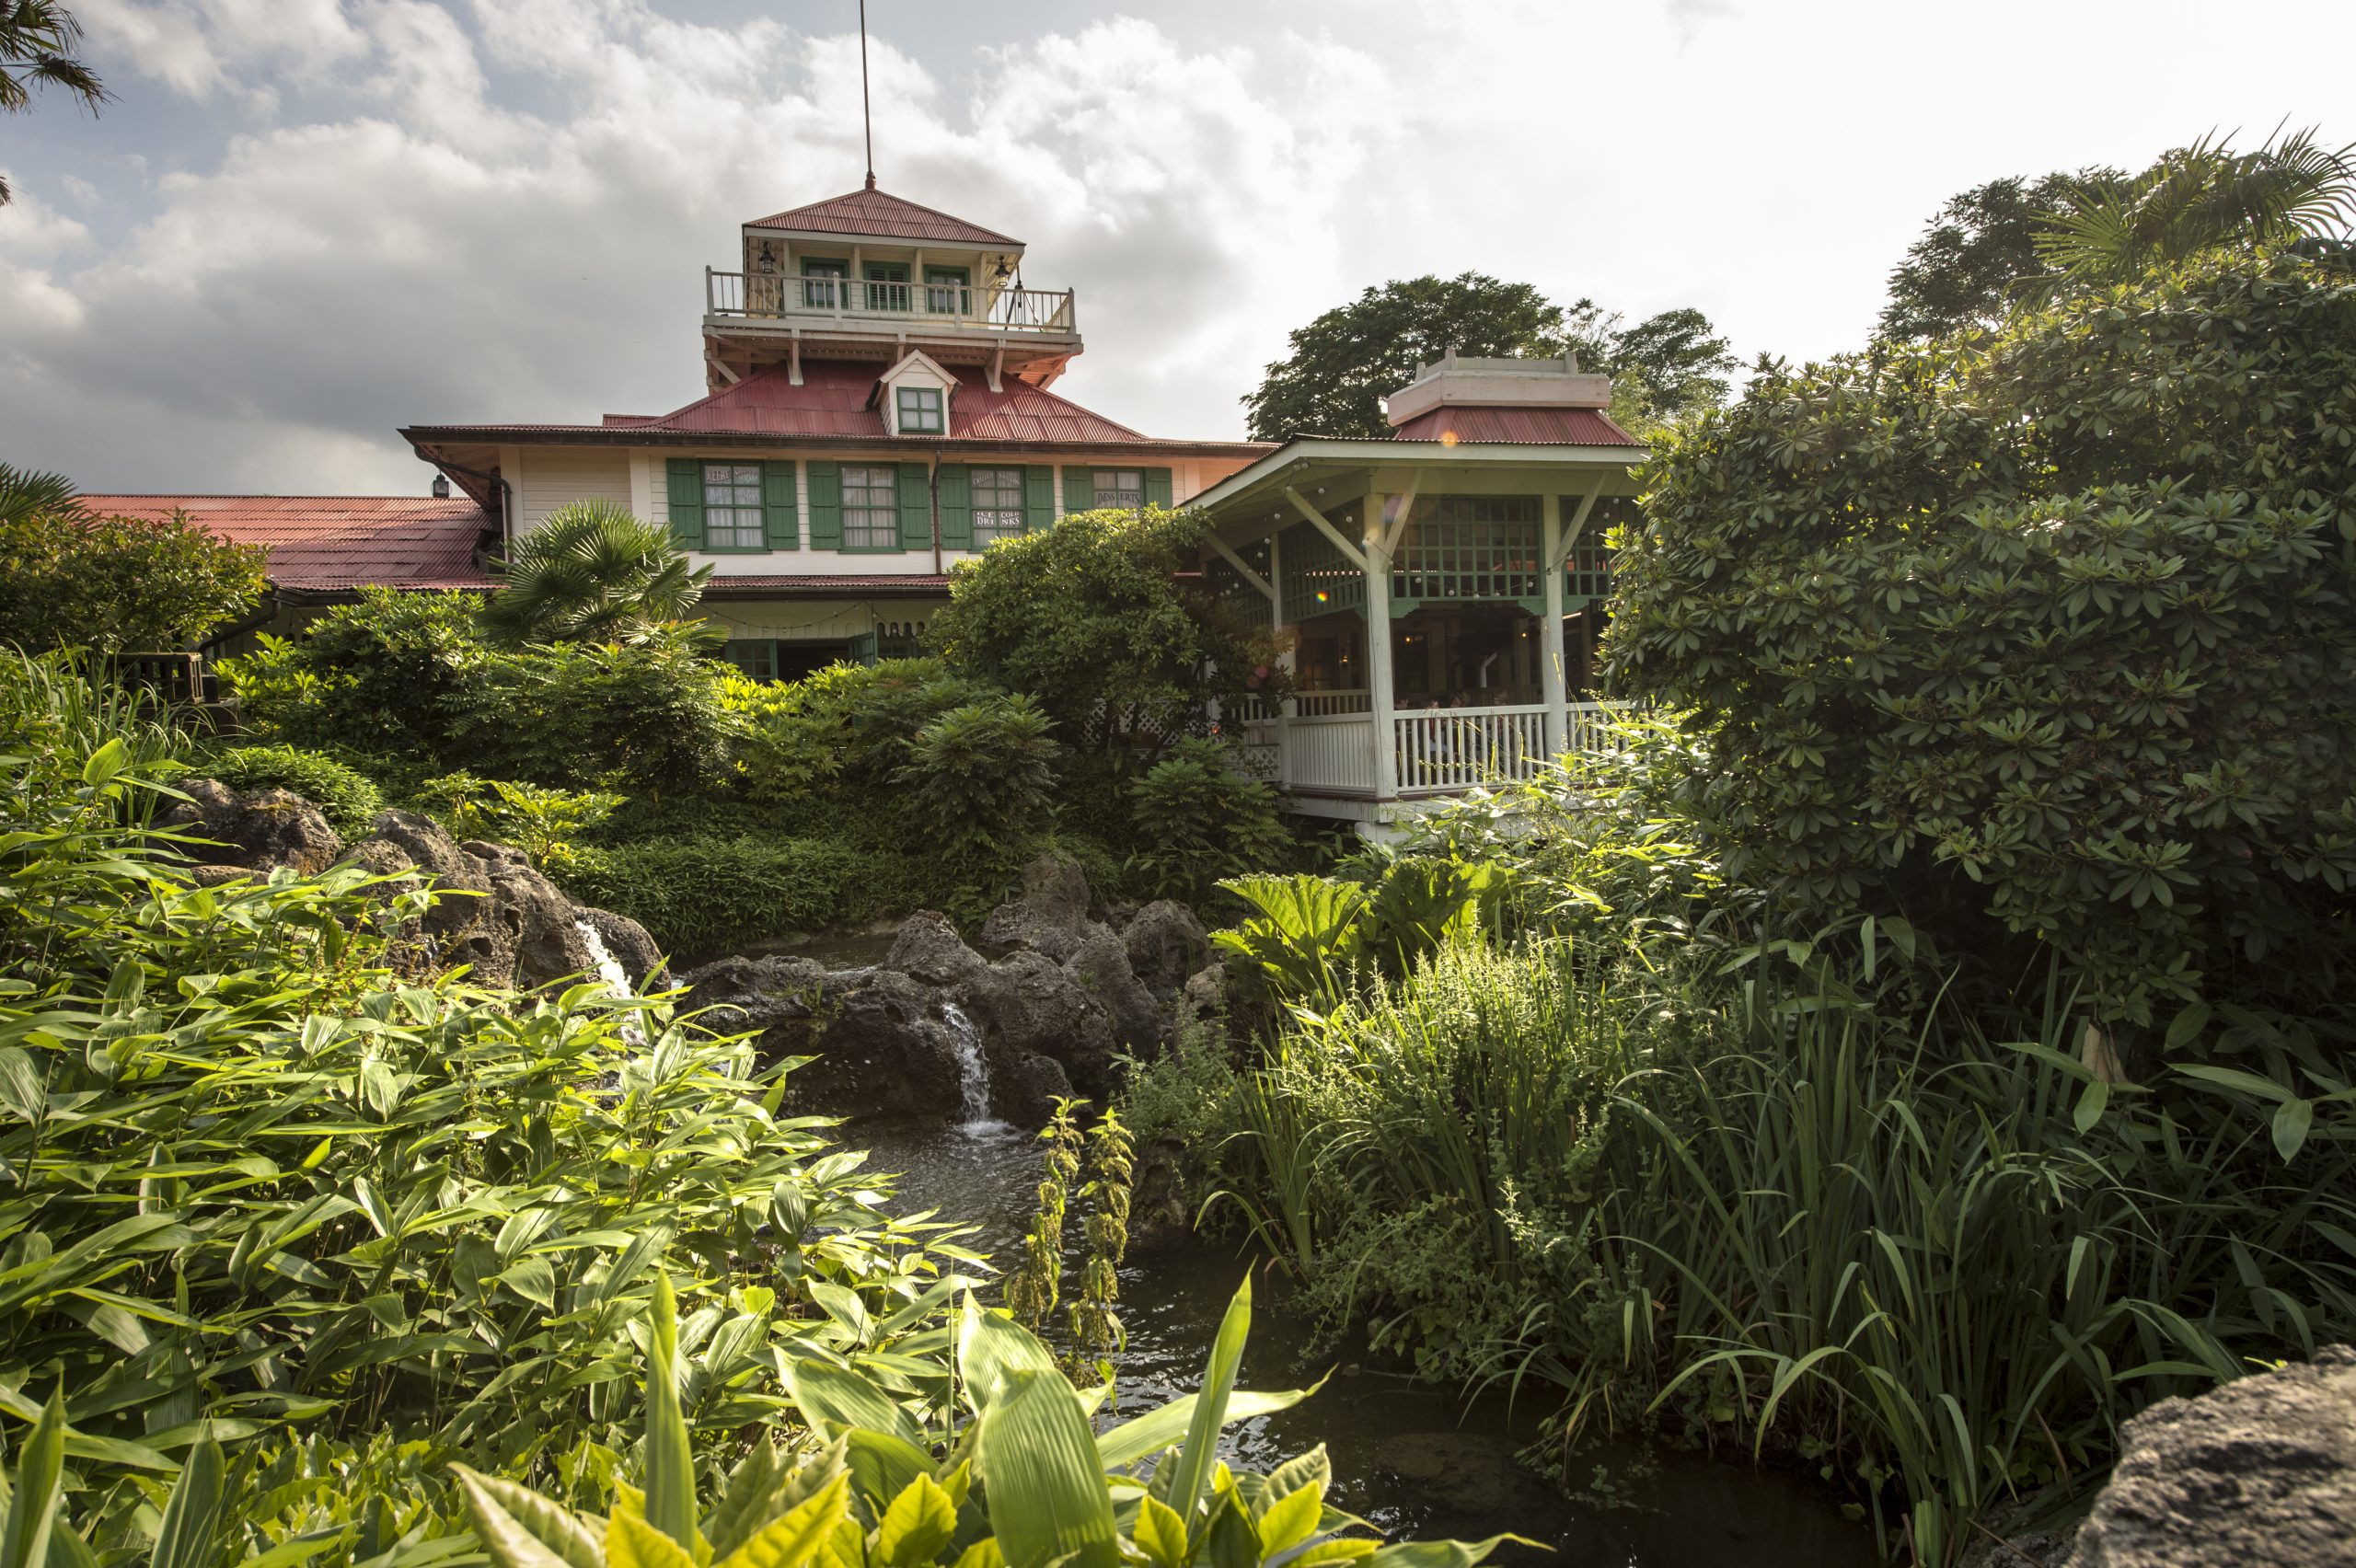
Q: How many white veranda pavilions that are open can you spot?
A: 1